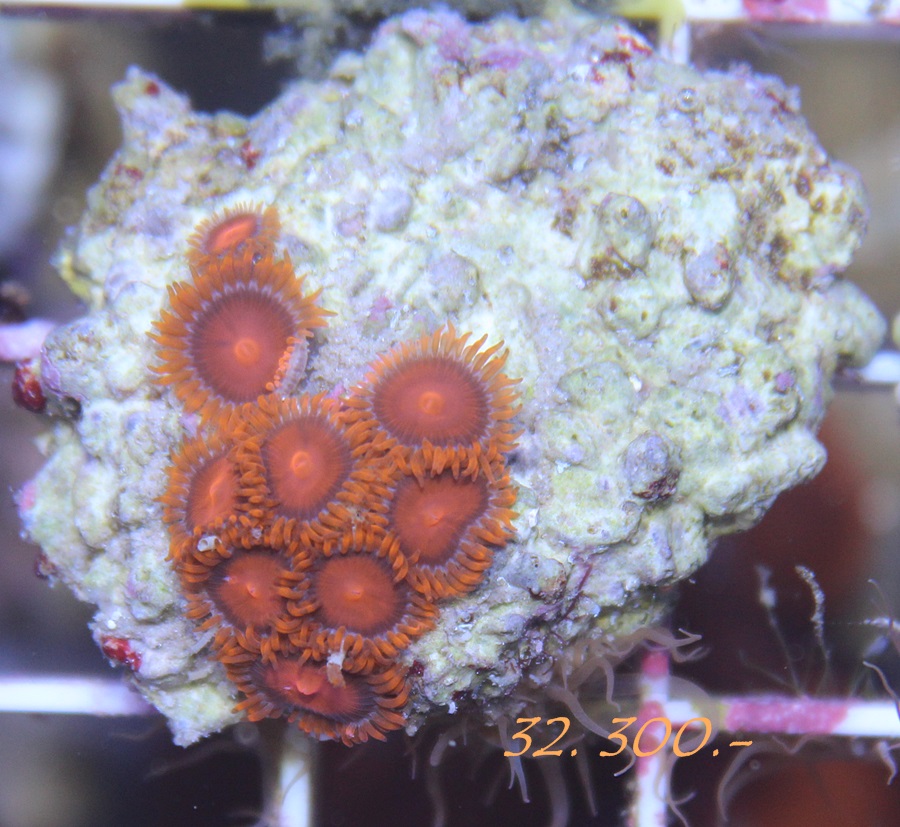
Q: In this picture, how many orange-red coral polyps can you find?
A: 9